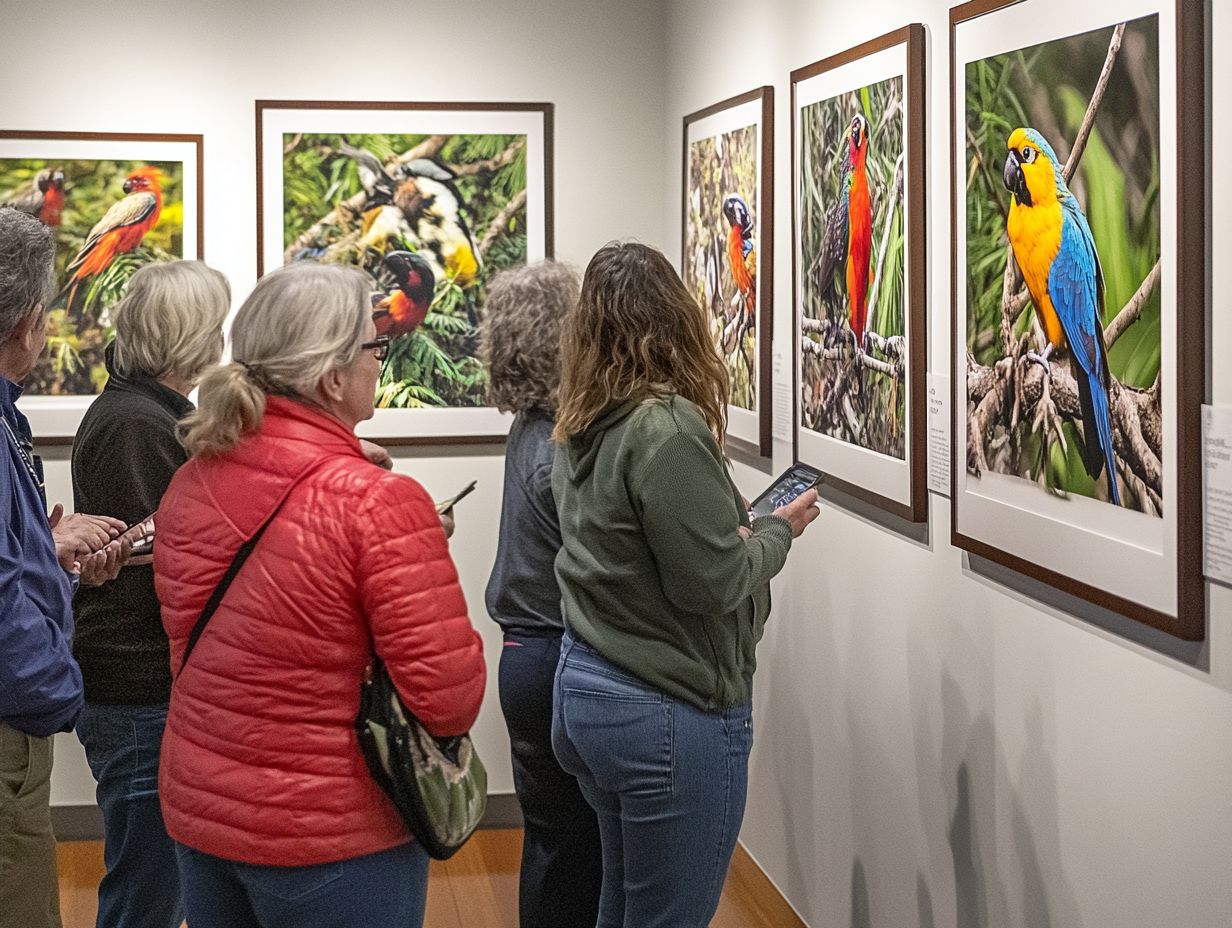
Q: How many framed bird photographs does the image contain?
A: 5